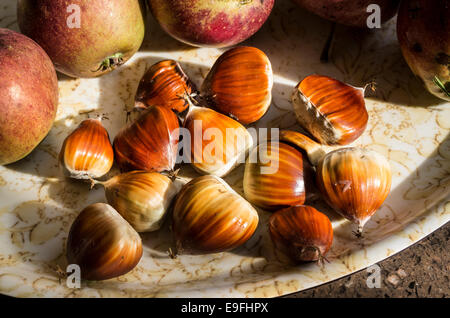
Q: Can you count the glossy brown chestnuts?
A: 12